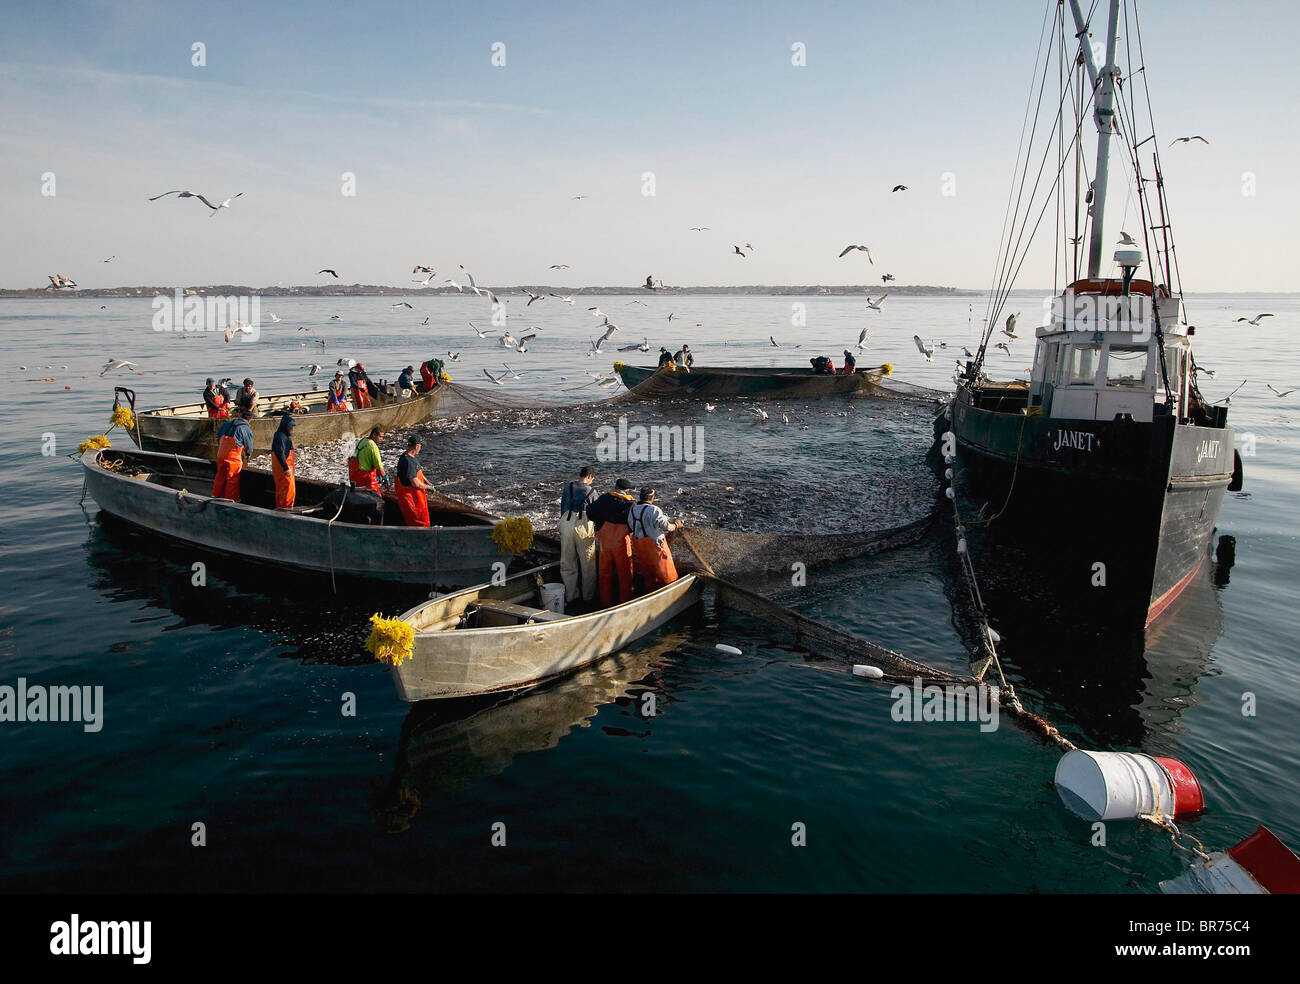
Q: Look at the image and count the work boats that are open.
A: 4